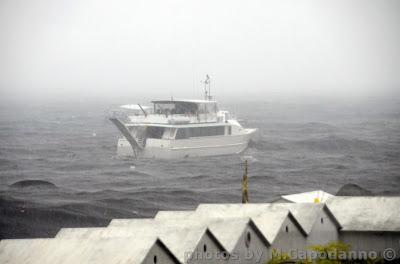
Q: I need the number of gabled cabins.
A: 5